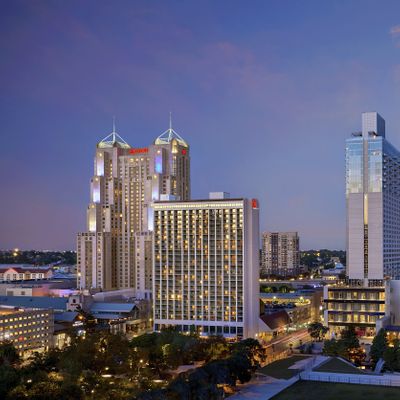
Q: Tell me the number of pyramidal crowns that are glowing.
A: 2